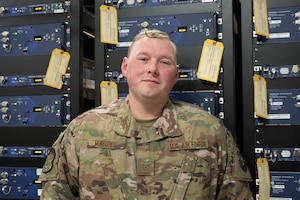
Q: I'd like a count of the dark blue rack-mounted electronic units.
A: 15